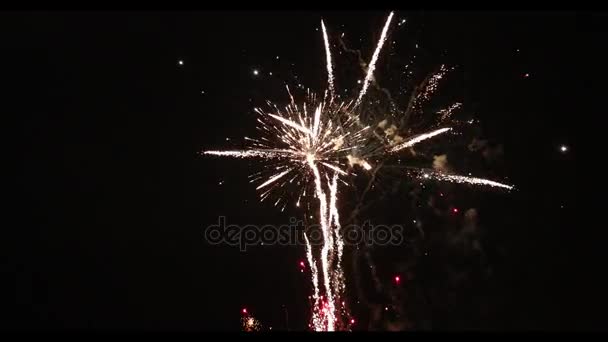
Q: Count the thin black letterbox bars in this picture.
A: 2